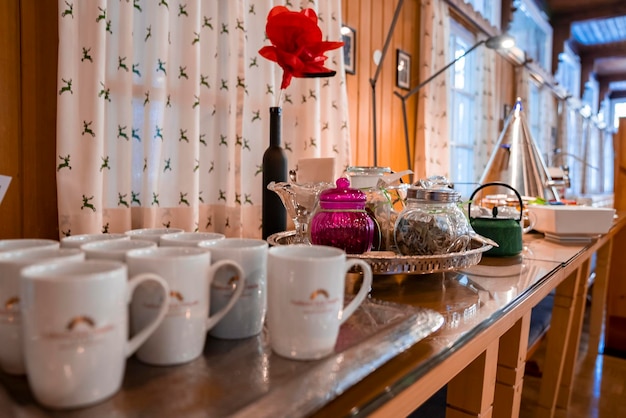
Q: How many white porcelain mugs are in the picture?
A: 10